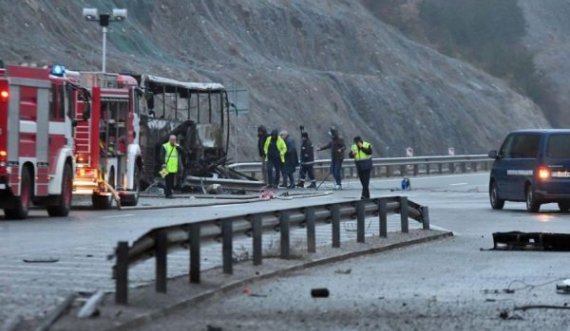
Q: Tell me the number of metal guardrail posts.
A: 12